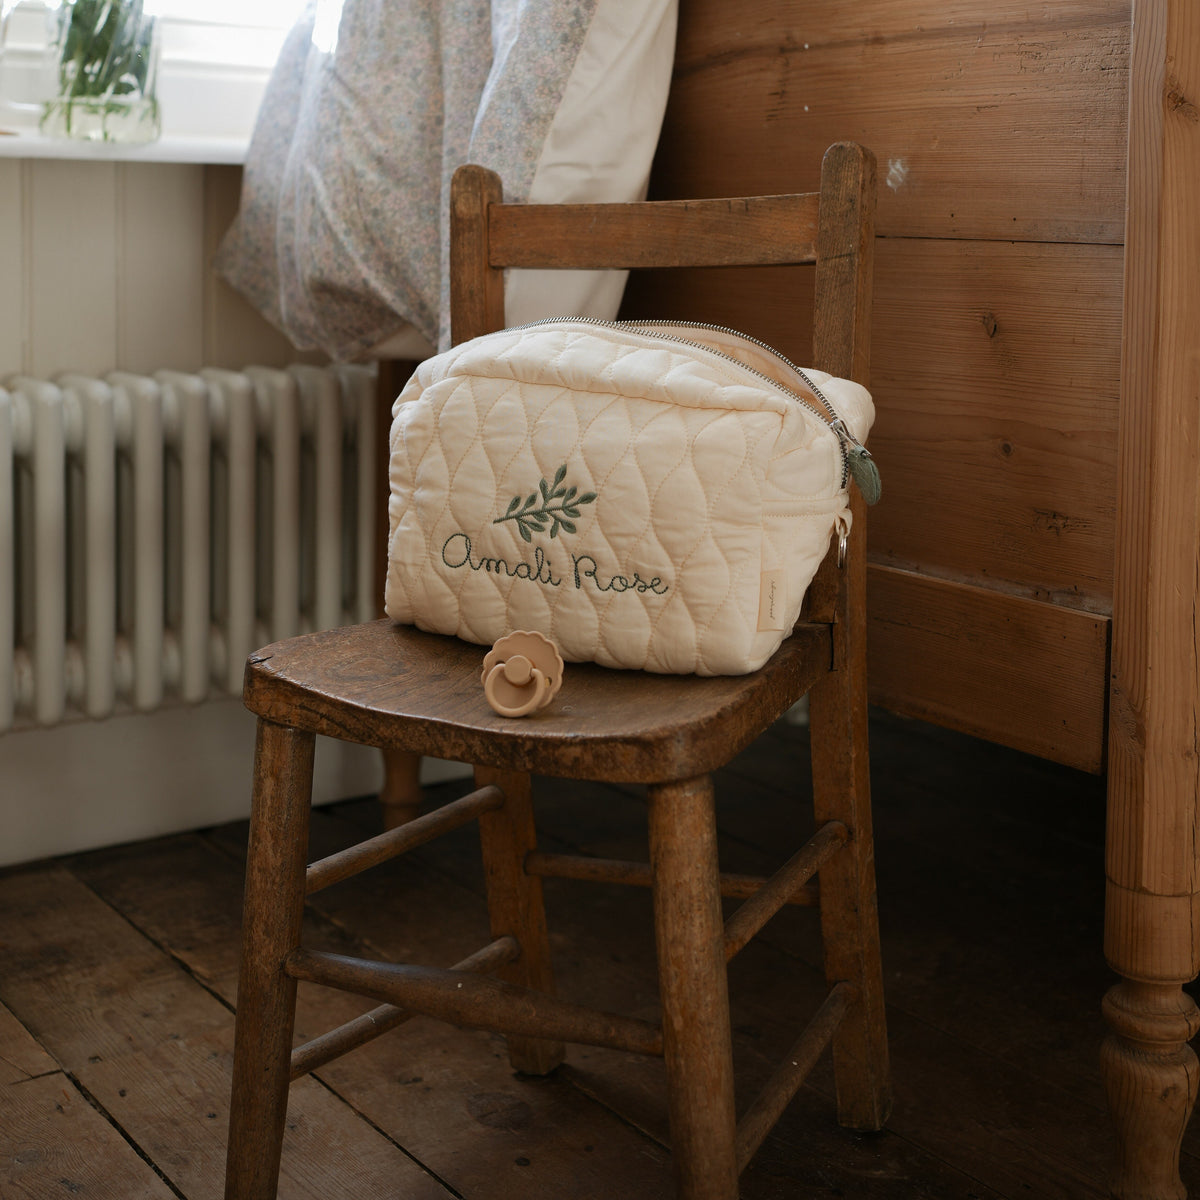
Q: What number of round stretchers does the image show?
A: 6